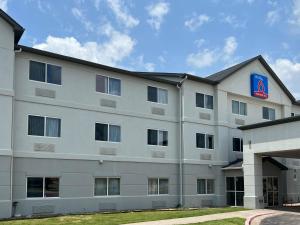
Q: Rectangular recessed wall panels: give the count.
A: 13